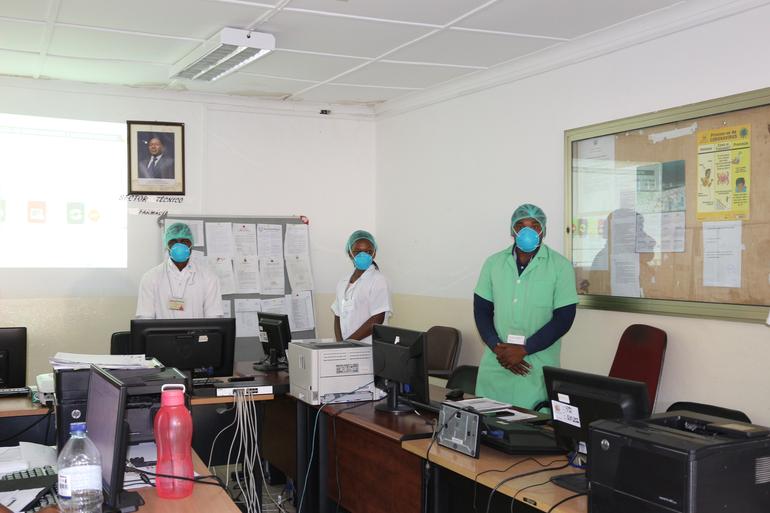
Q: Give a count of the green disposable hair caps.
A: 3